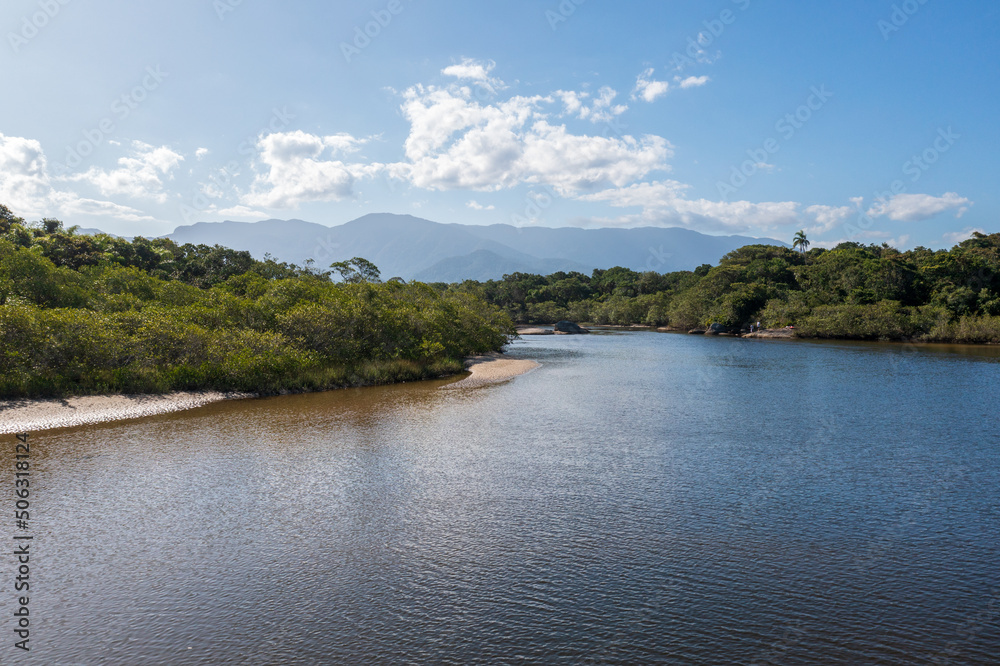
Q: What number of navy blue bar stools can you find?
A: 0